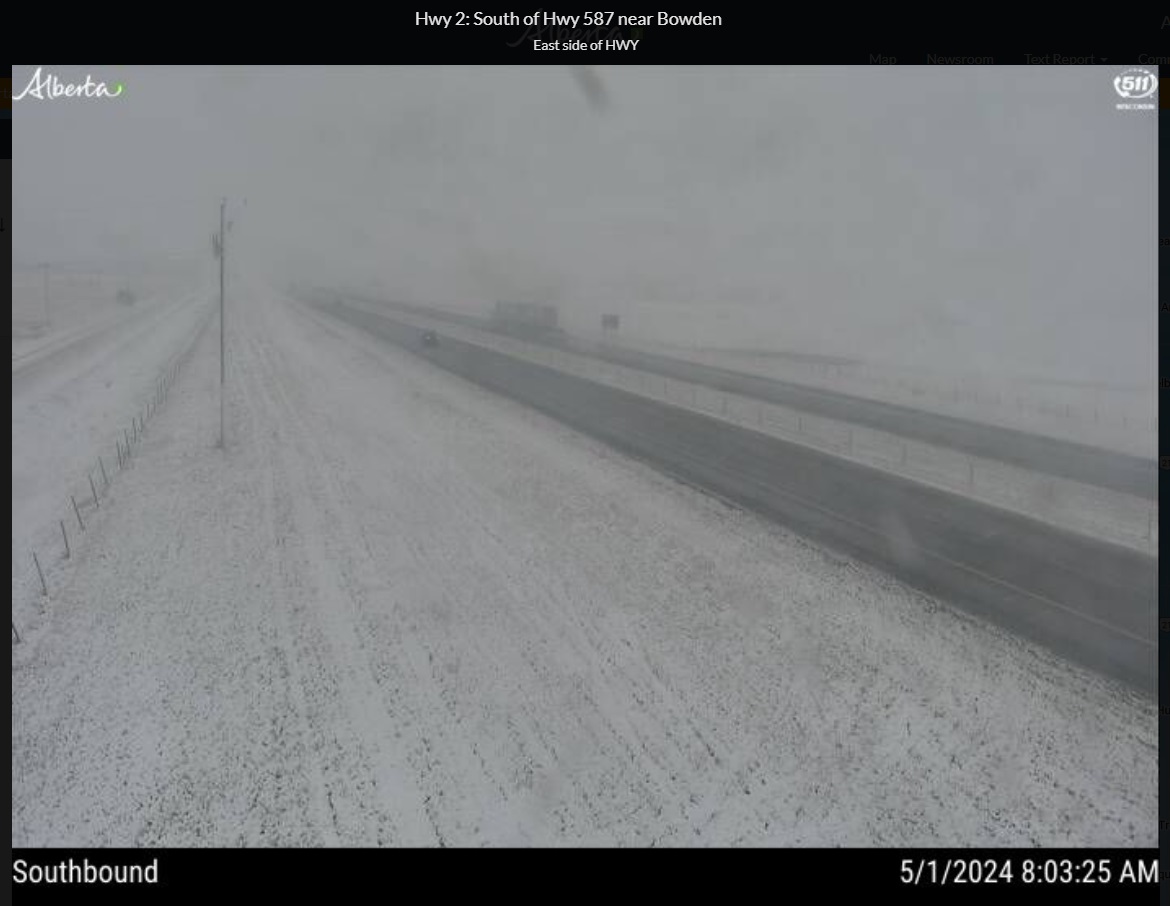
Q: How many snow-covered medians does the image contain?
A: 1